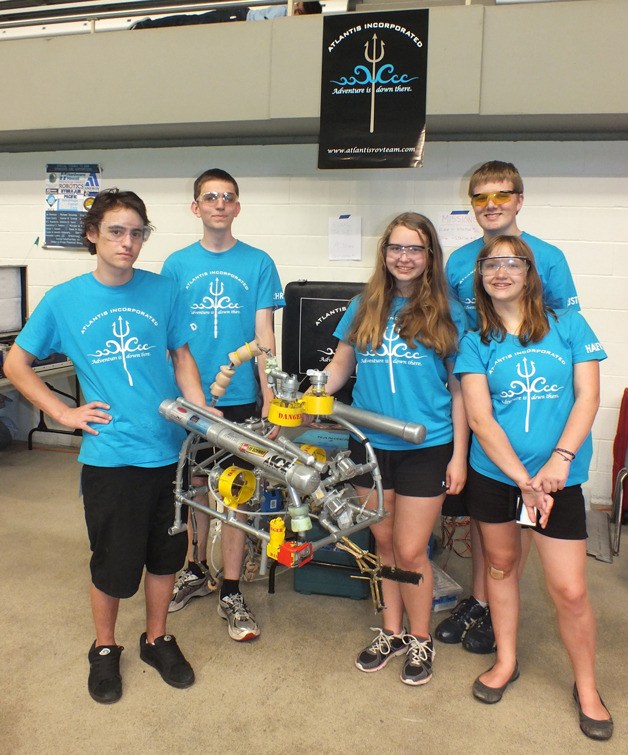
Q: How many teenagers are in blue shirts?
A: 5